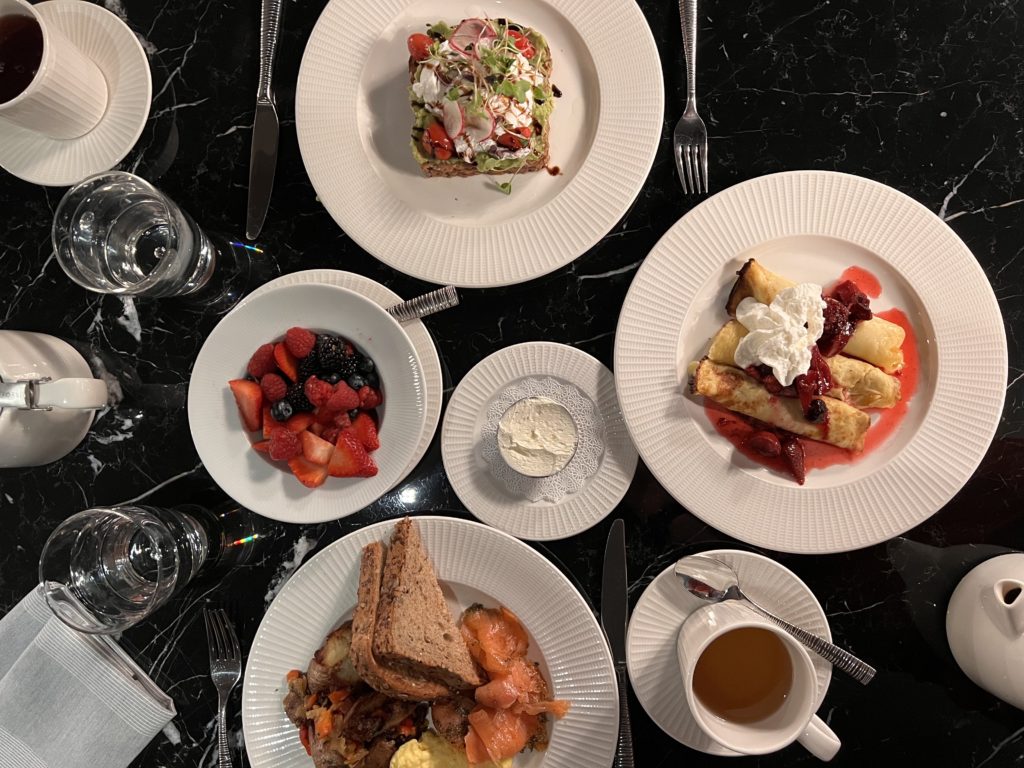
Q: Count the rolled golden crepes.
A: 3